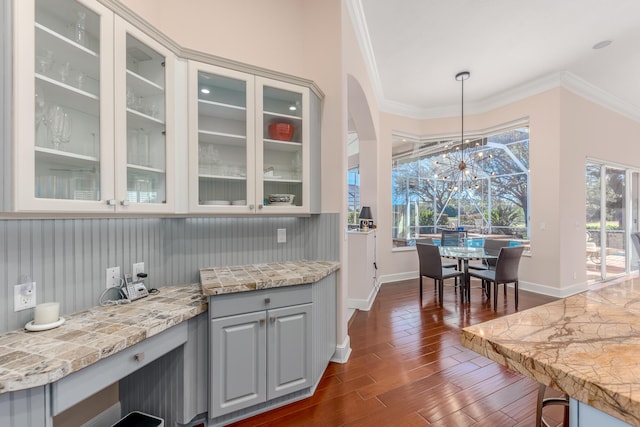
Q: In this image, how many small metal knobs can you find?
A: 8